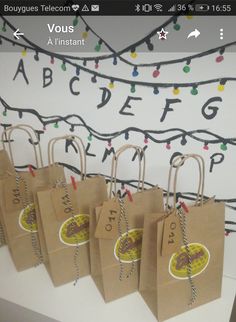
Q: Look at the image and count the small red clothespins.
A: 4